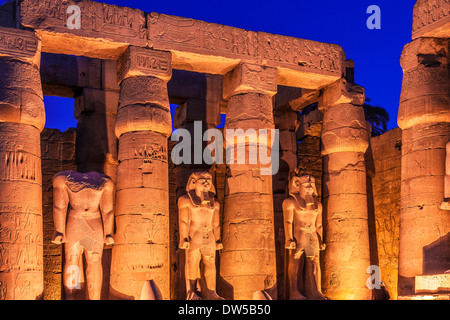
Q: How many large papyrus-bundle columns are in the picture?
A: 5